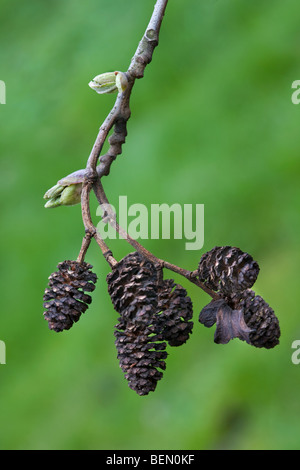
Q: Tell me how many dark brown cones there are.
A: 6